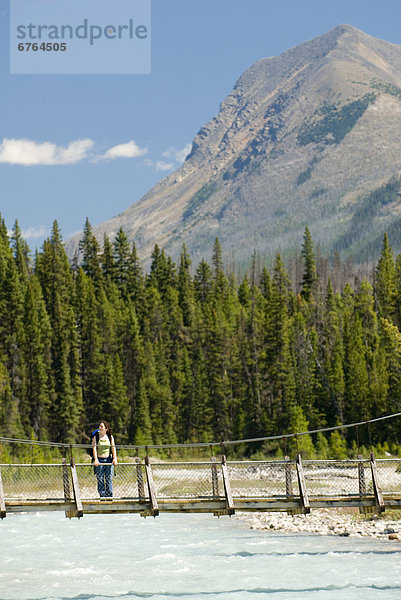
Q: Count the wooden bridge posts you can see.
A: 11